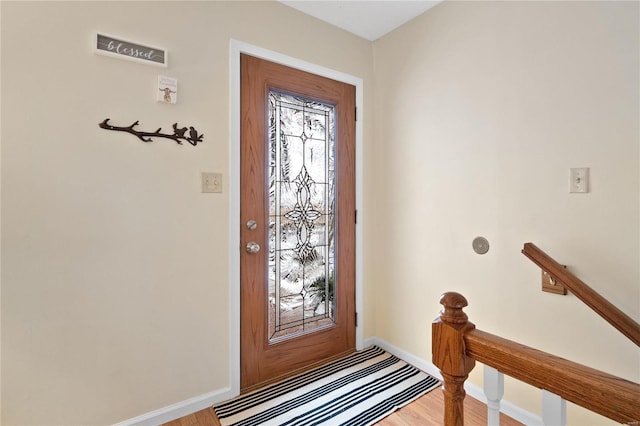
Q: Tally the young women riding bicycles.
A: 0